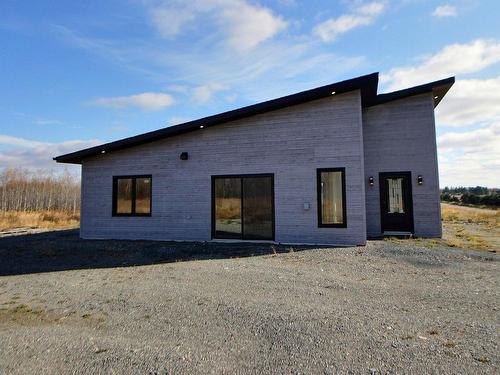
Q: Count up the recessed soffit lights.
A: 4